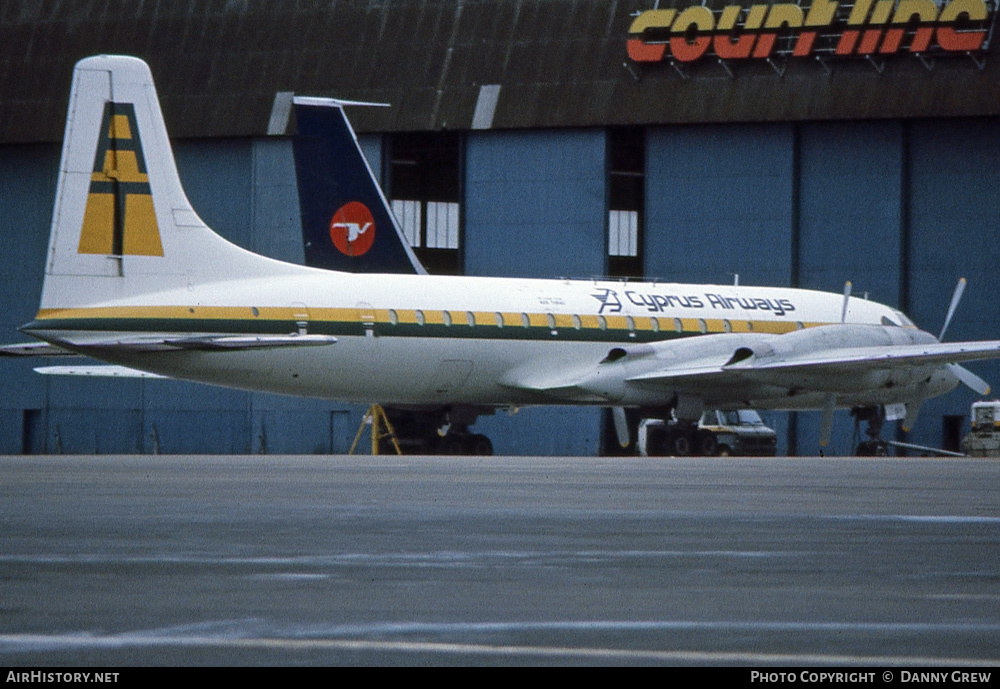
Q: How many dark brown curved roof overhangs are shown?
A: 1